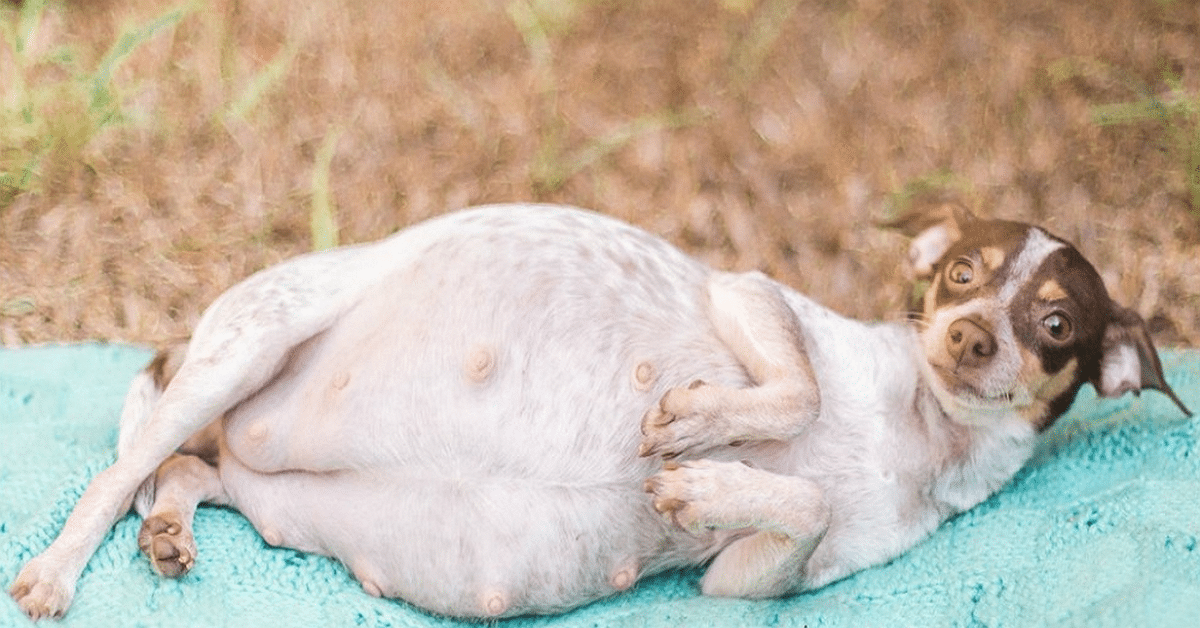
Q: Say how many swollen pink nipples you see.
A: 8